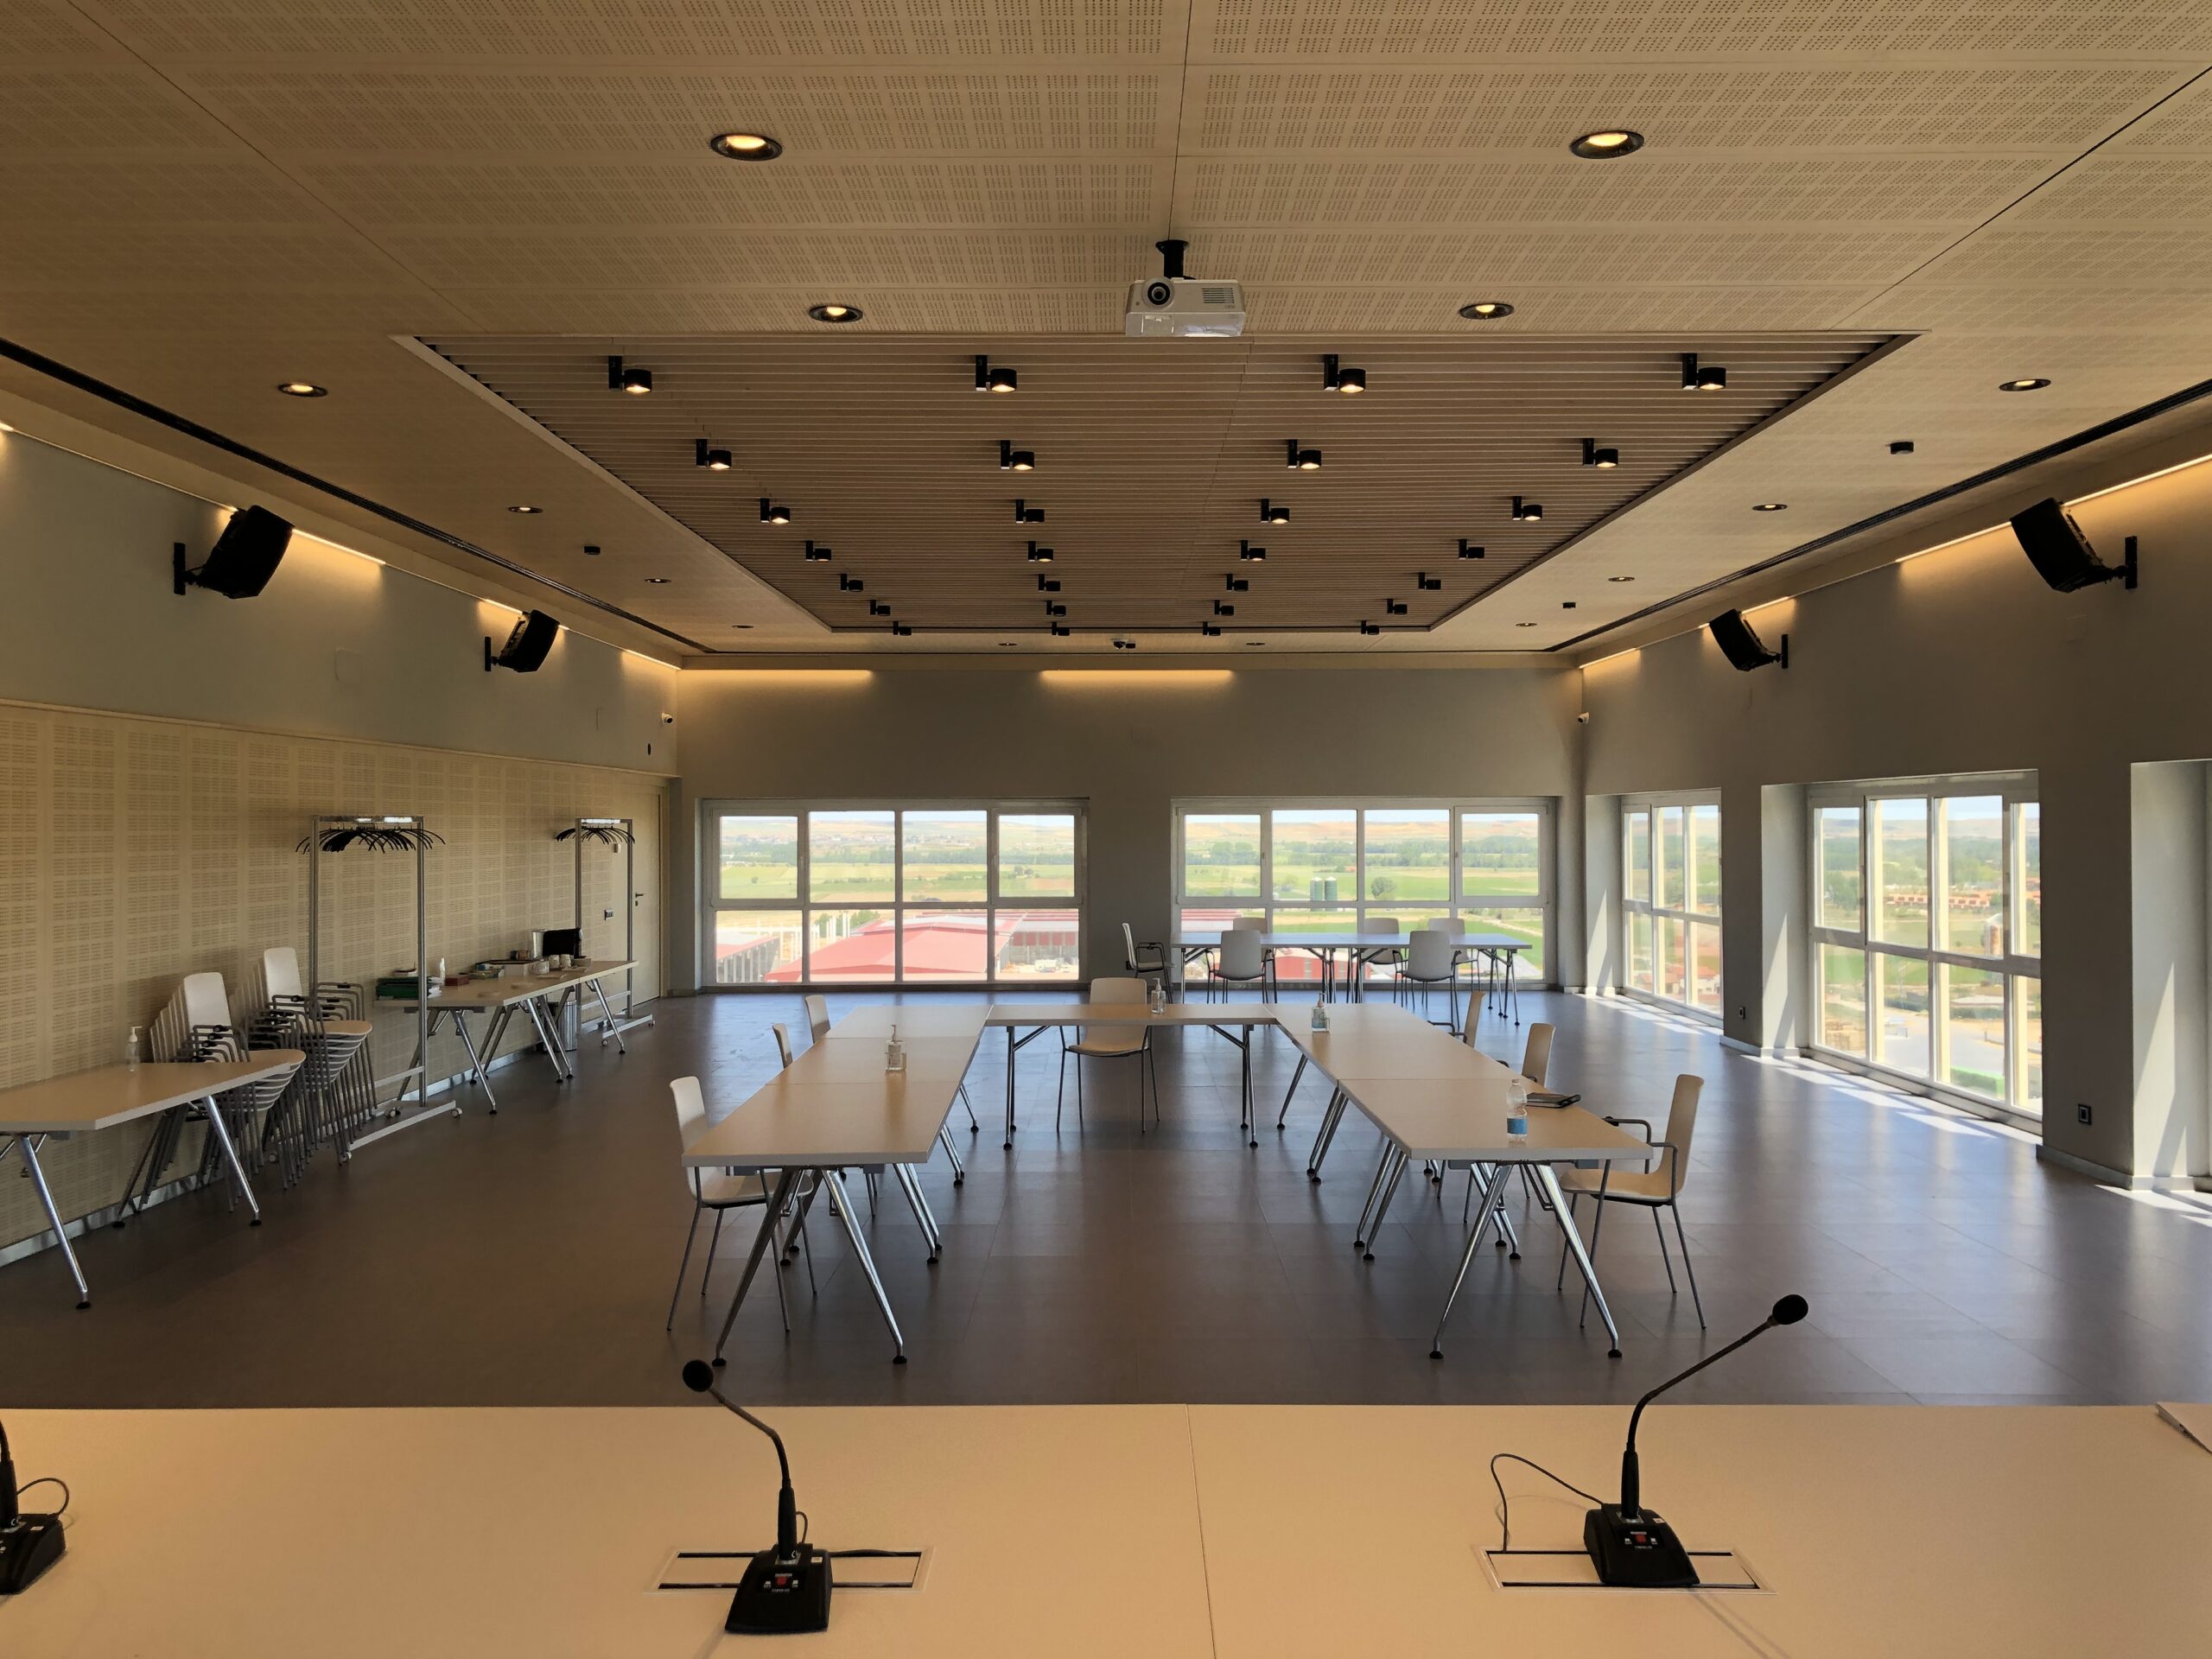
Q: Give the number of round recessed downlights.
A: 14